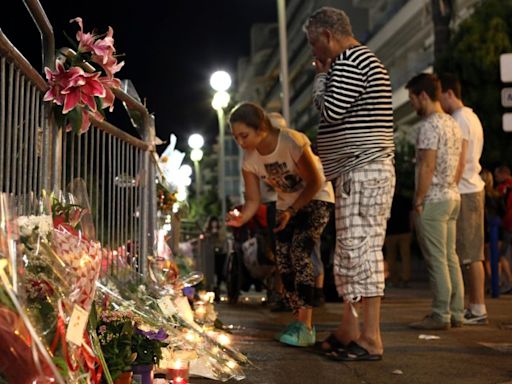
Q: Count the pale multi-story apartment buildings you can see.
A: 1